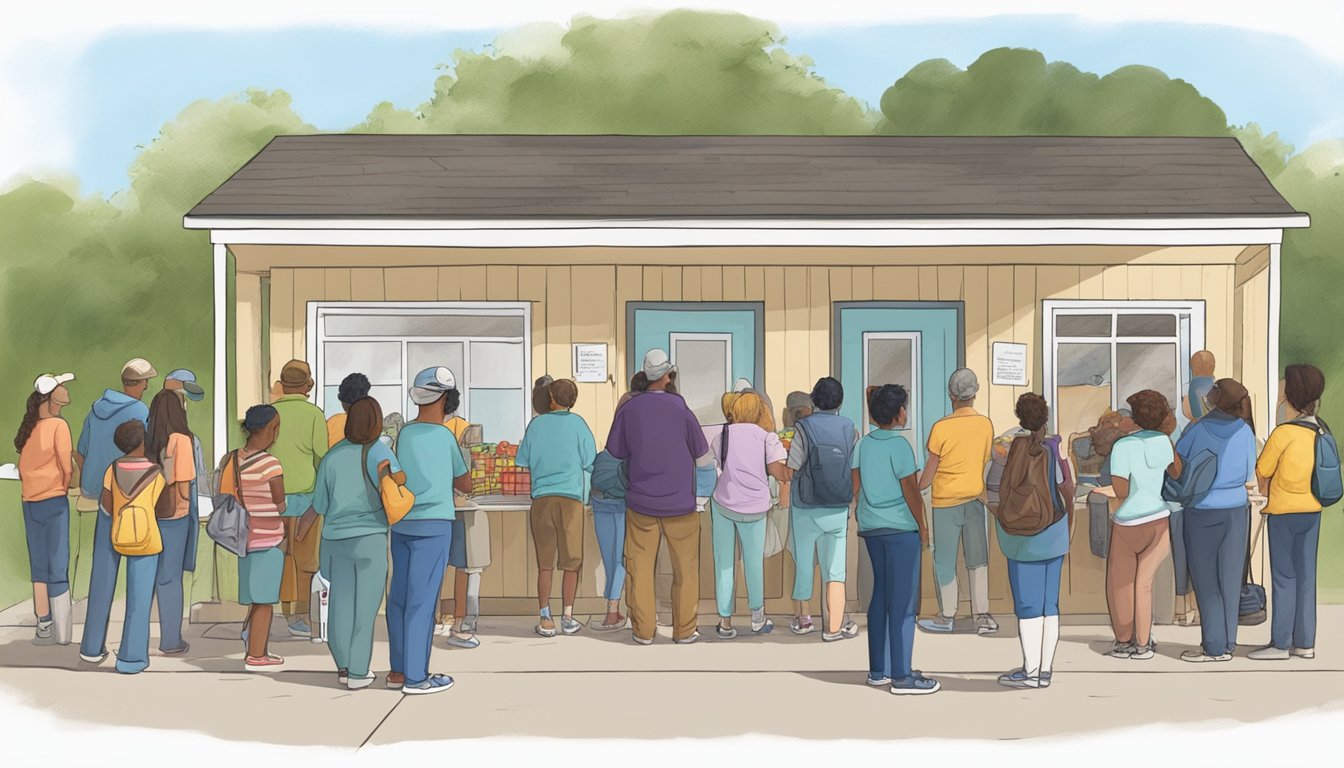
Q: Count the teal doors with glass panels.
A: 2